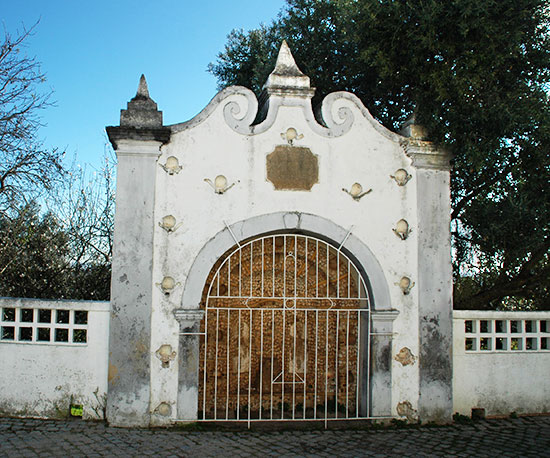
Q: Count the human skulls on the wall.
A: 13